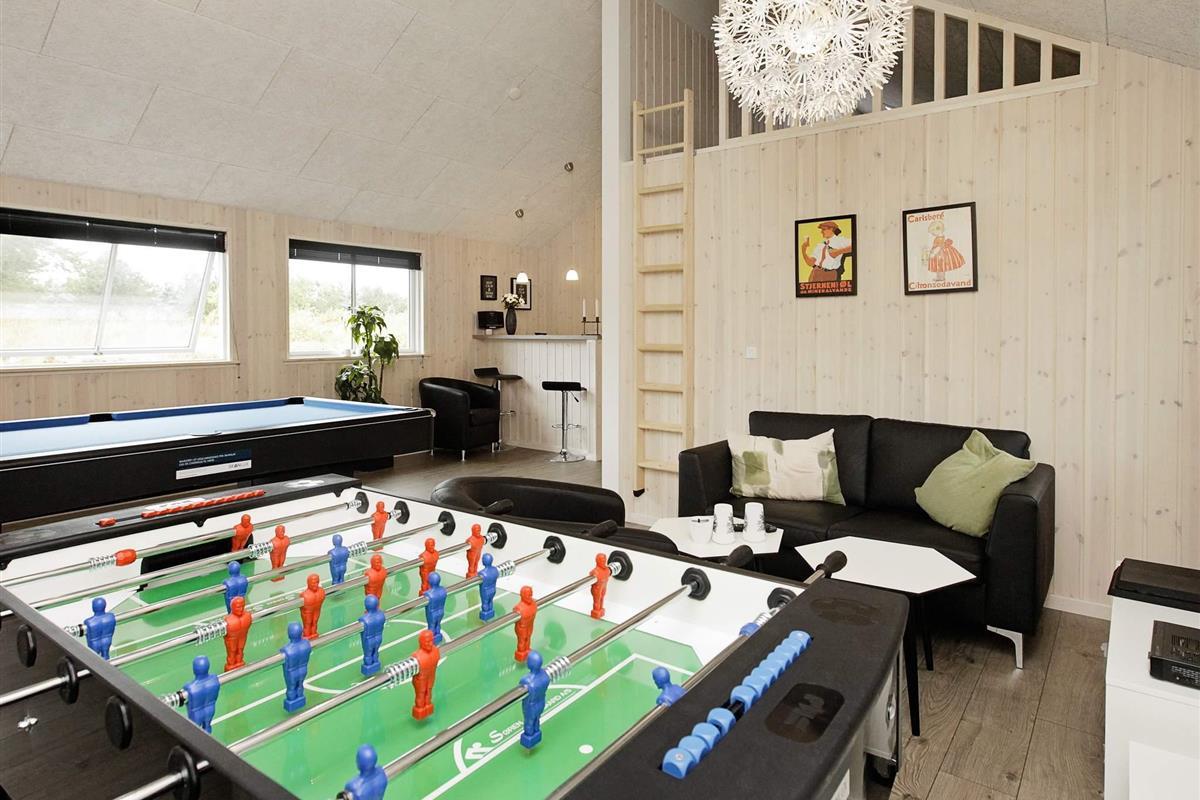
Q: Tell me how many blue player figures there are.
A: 11